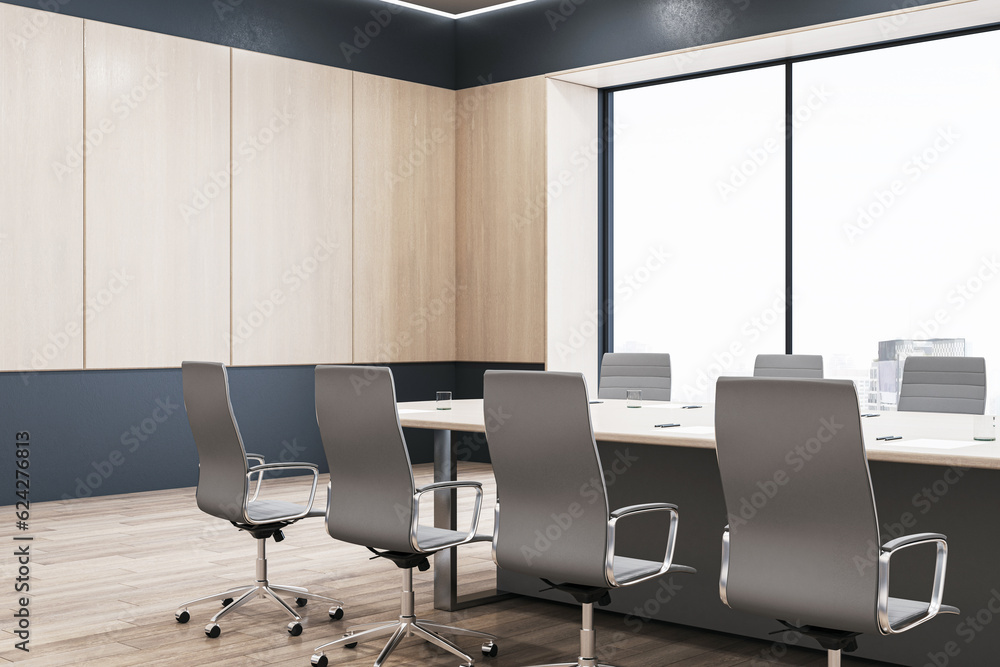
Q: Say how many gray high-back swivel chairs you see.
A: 7